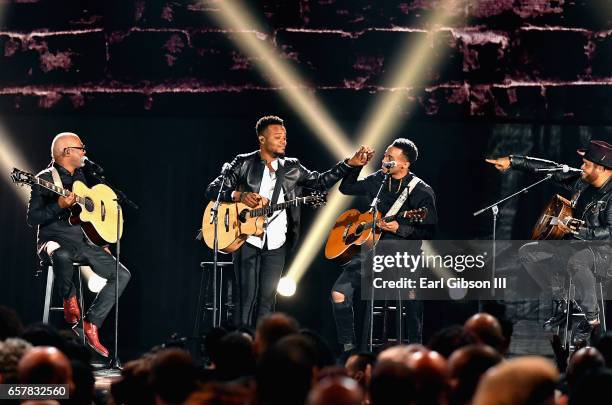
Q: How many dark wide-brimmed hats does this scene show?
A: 1